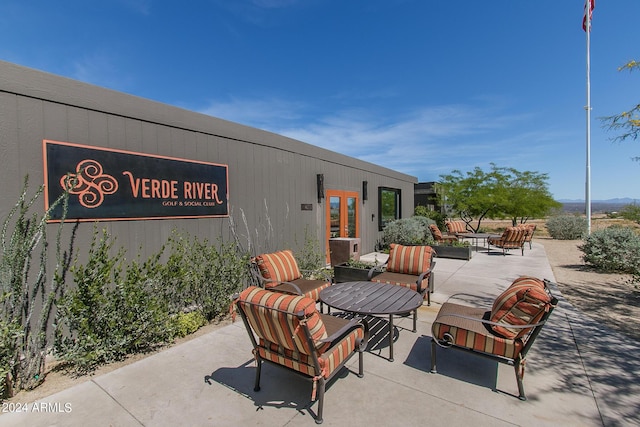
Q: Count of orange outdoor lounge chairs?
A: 8